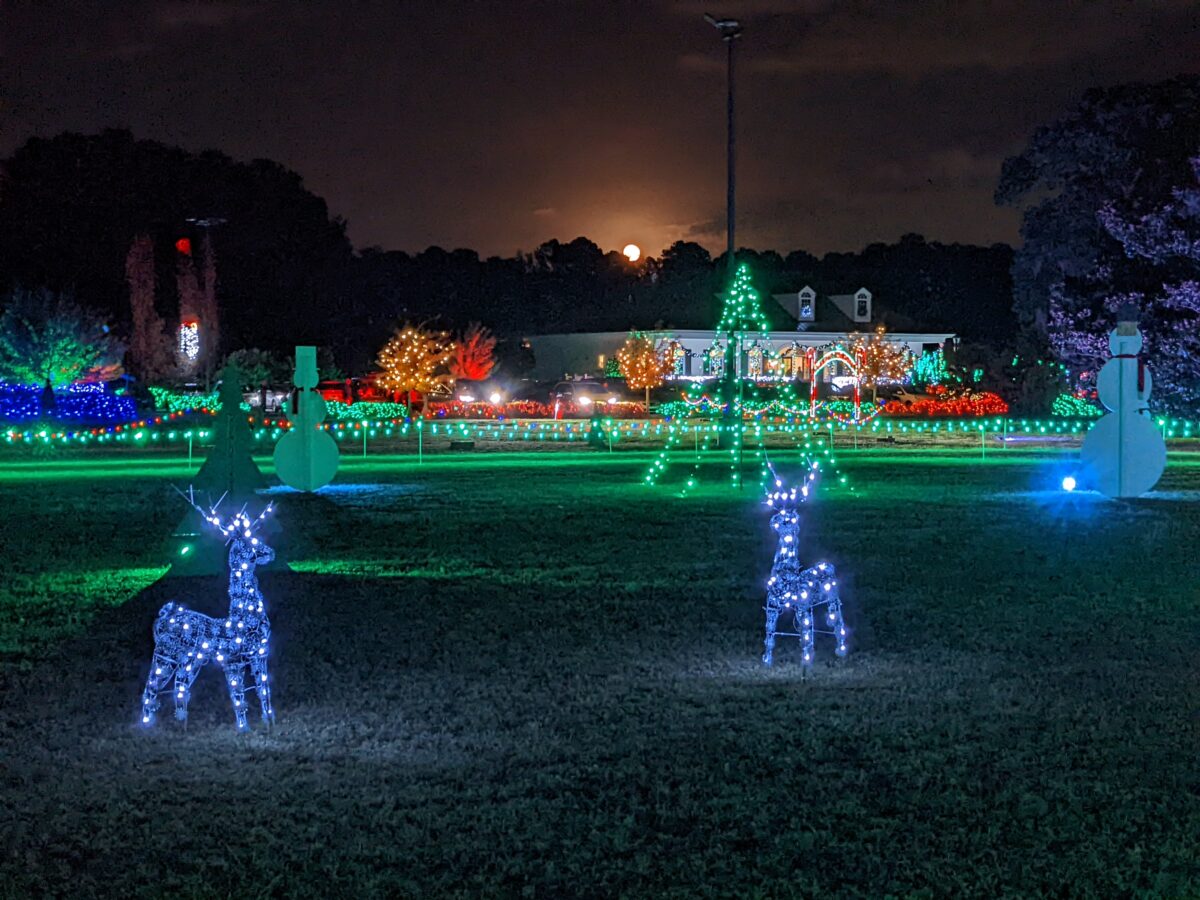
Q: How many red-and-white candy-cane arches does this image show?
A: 1